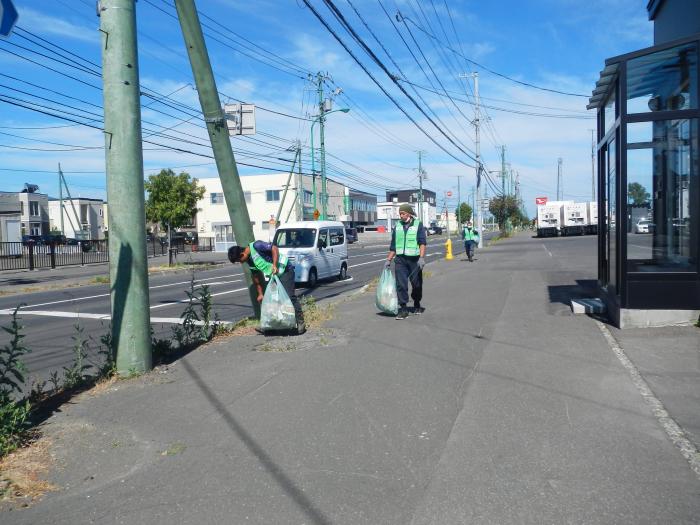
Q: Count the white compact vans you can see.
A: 1